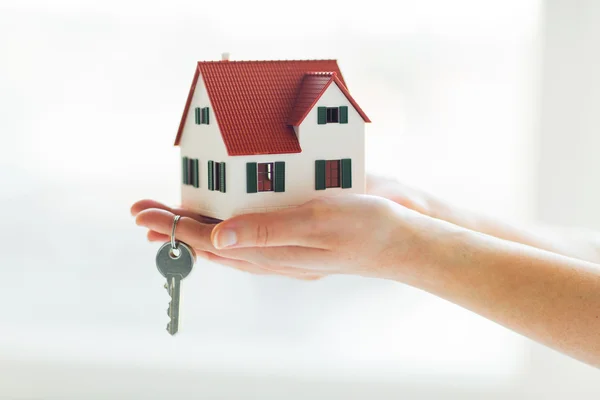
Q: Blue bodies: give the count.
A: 0